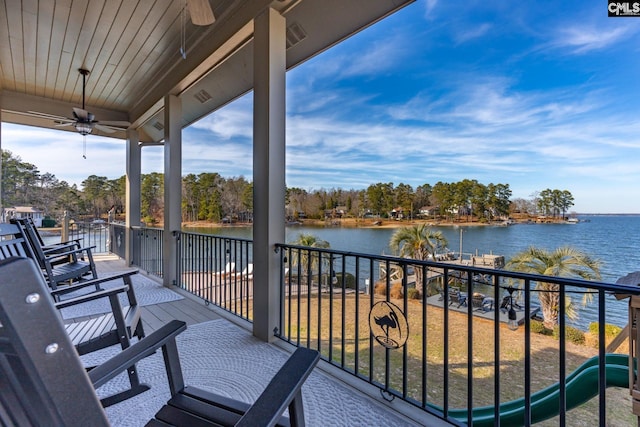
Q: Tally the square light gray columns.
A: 3